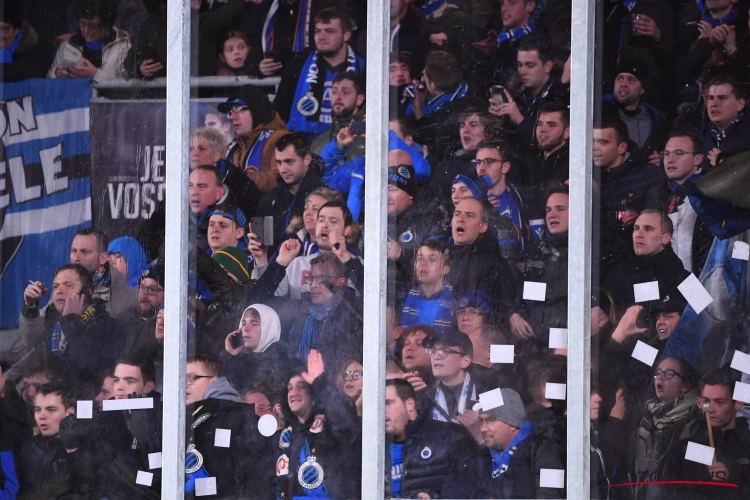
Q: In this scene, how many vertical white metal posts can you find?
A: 3